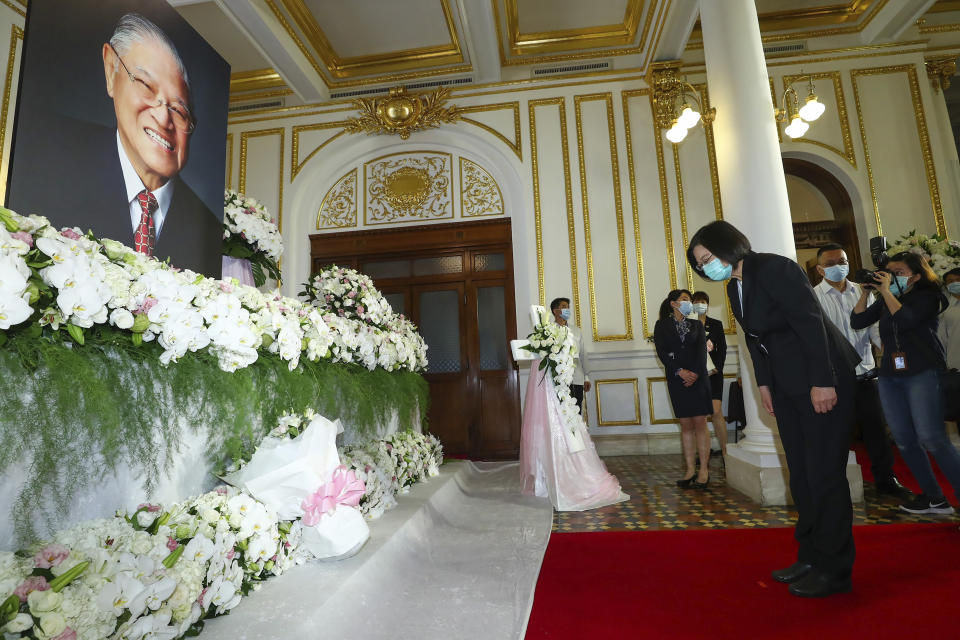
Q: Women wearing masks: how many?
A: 4